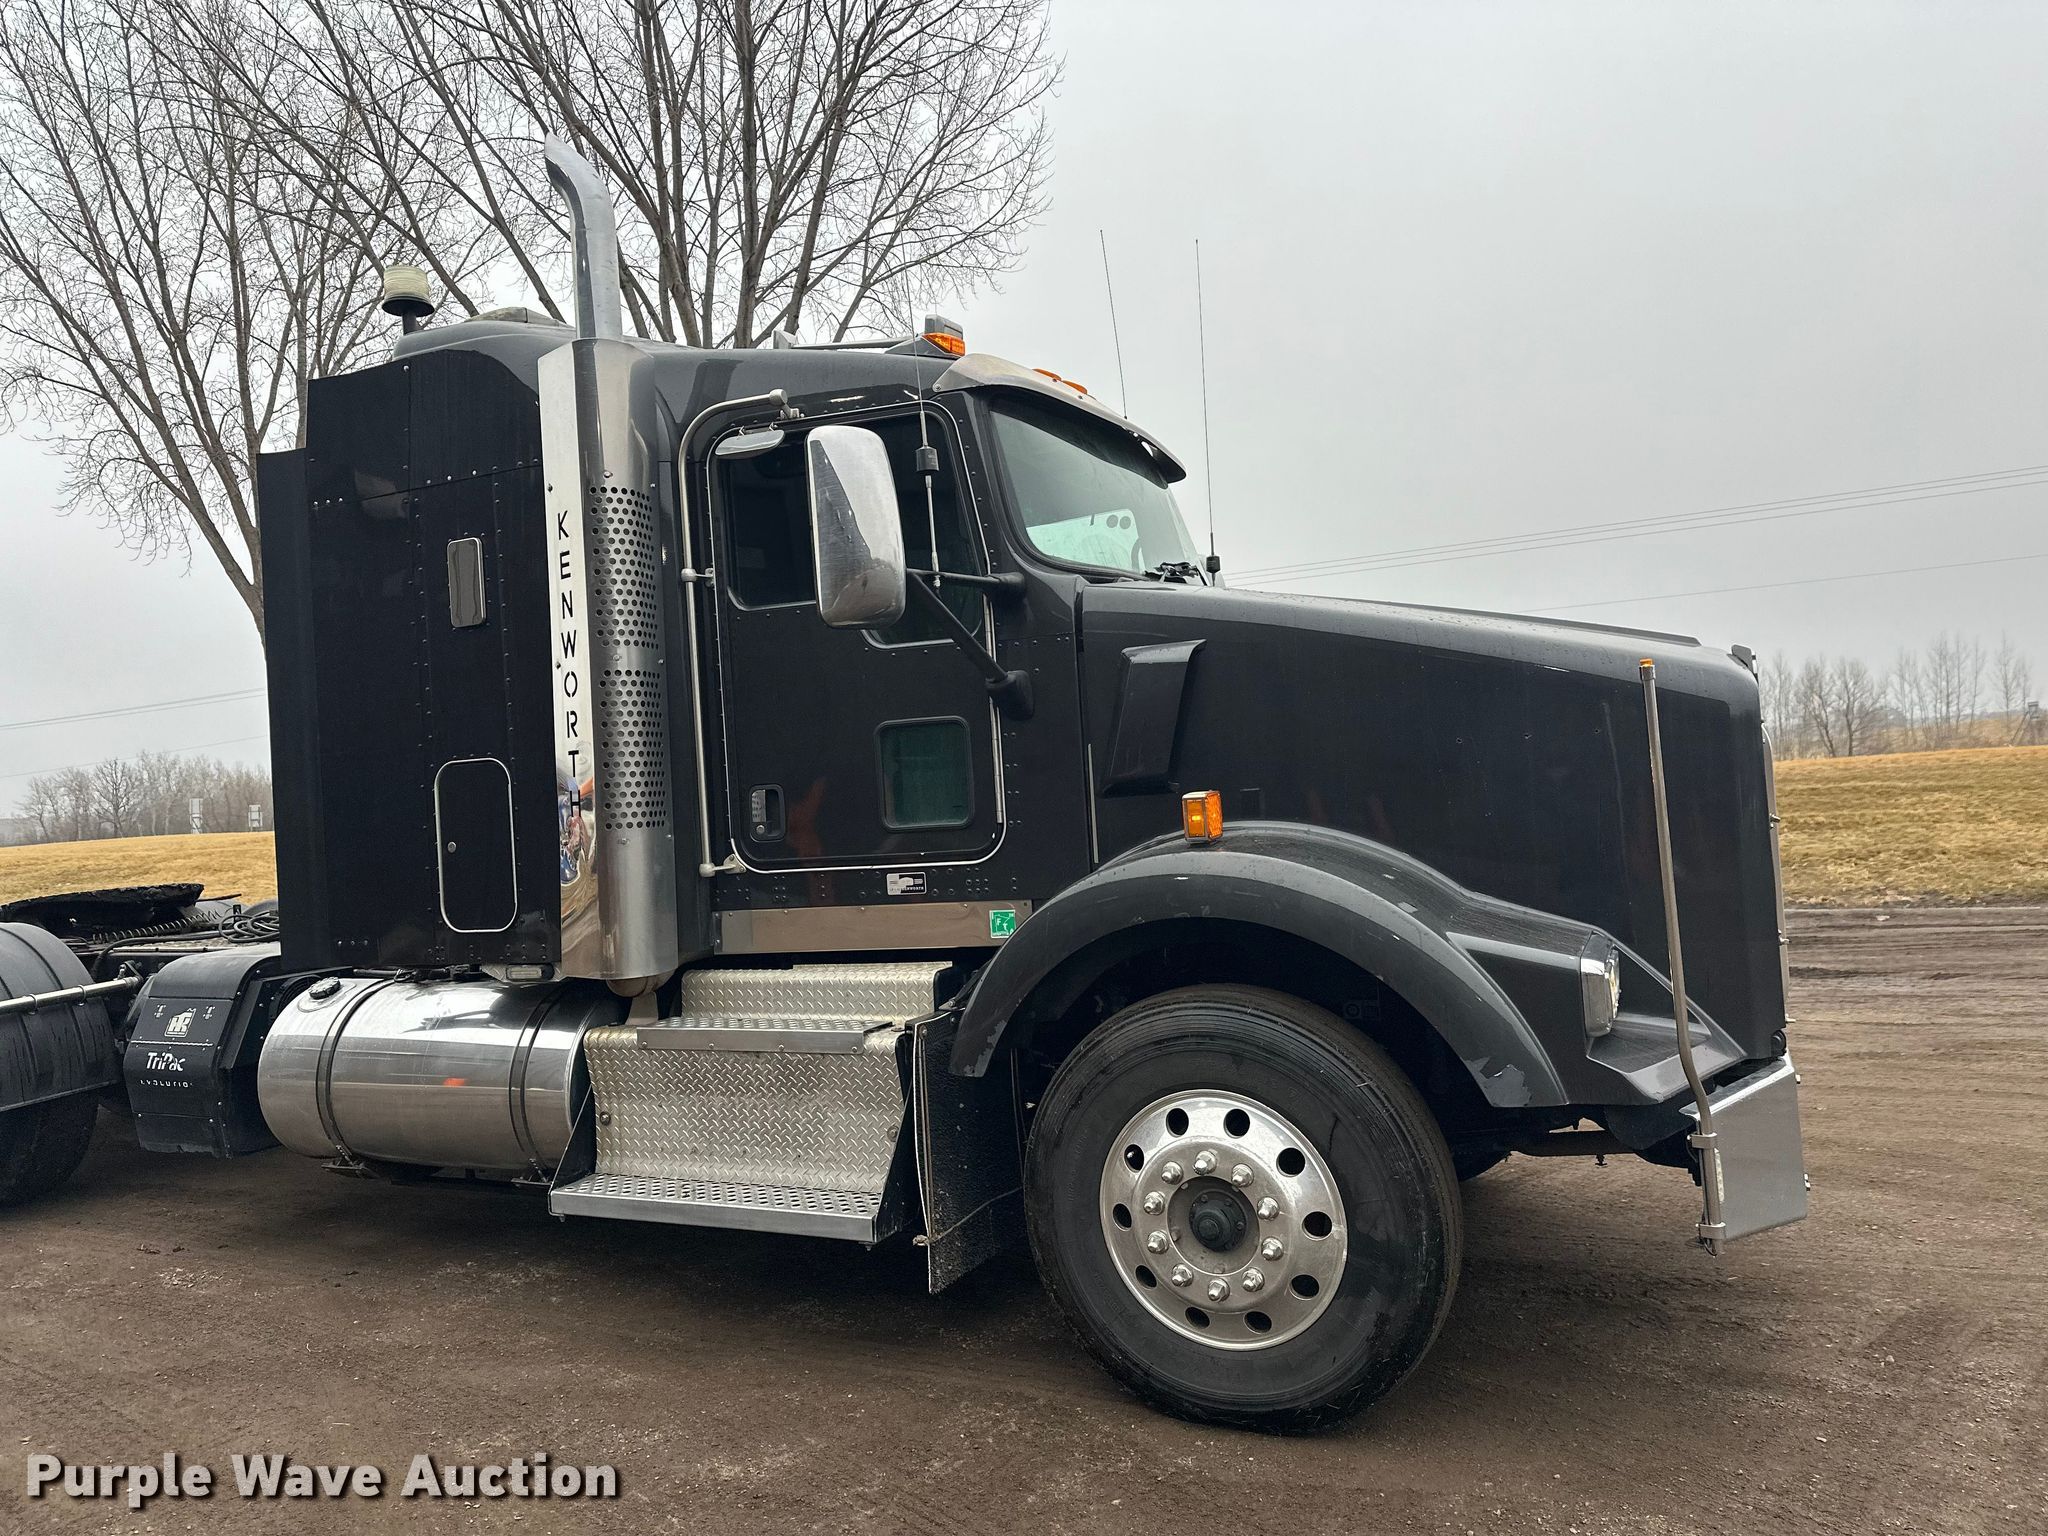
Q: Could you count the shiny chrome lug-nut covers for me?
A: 10